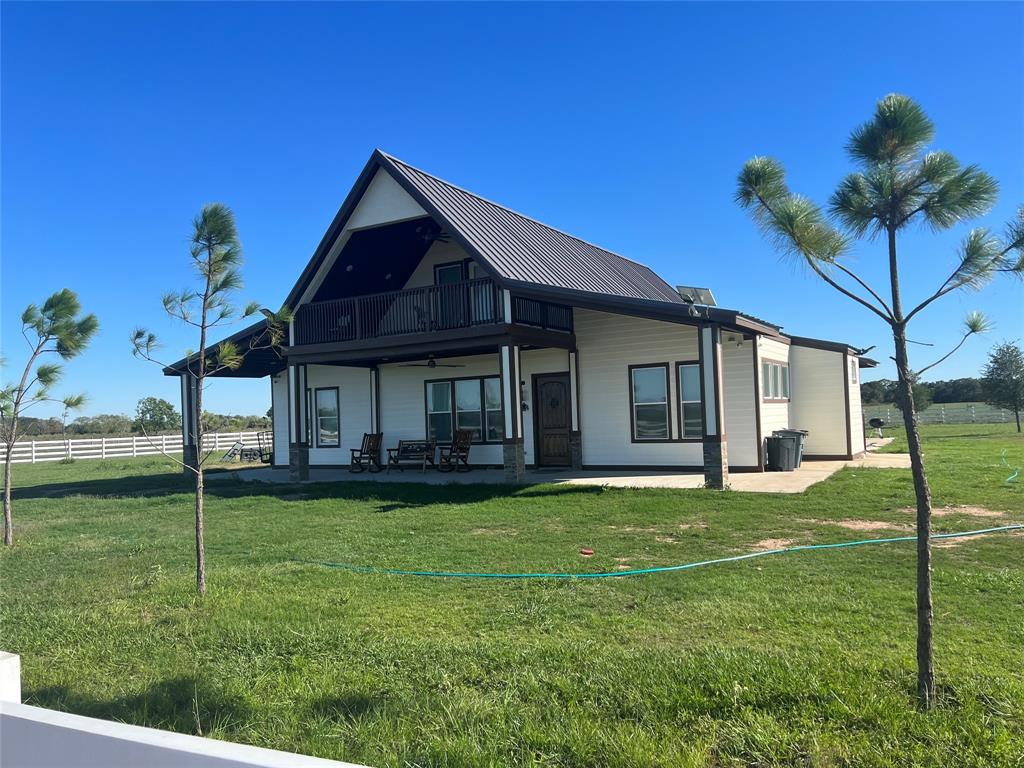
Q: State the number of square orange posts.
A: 0